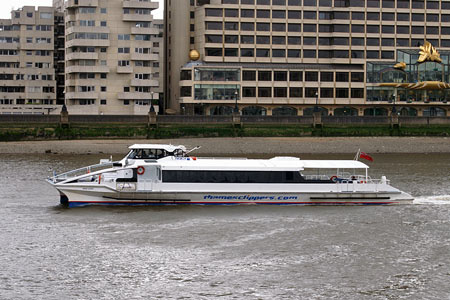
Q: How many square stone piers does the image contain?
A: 5